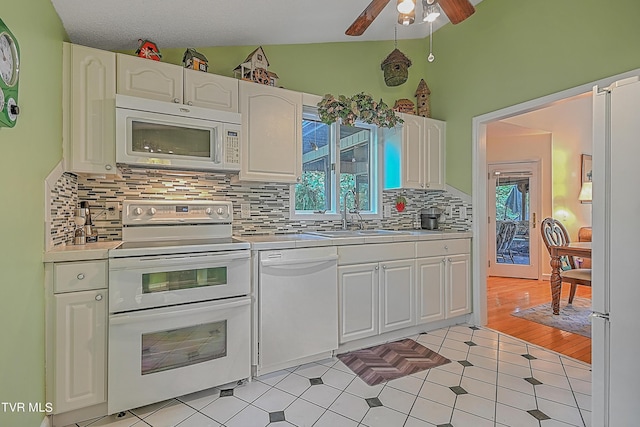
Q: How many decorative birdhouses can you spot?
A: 6